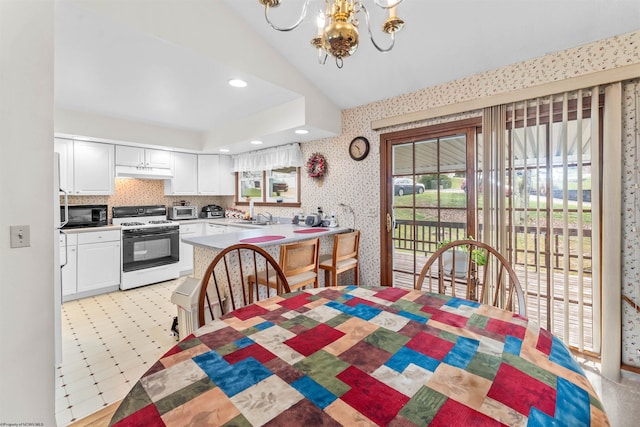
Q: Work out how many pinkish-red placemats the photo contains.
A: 2